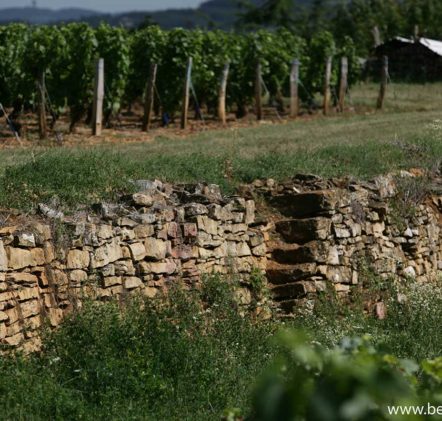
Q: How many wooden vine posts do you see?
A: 10